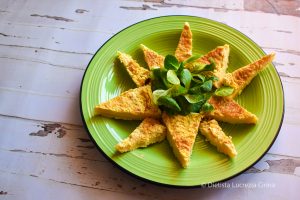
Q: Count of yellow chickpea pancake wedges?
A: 10